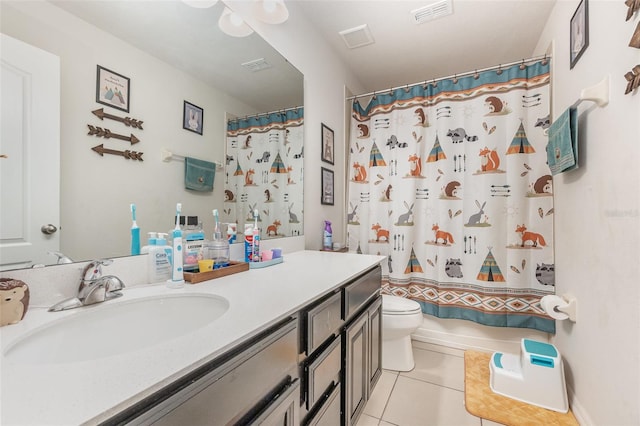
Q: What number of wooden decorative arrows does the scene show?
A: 3